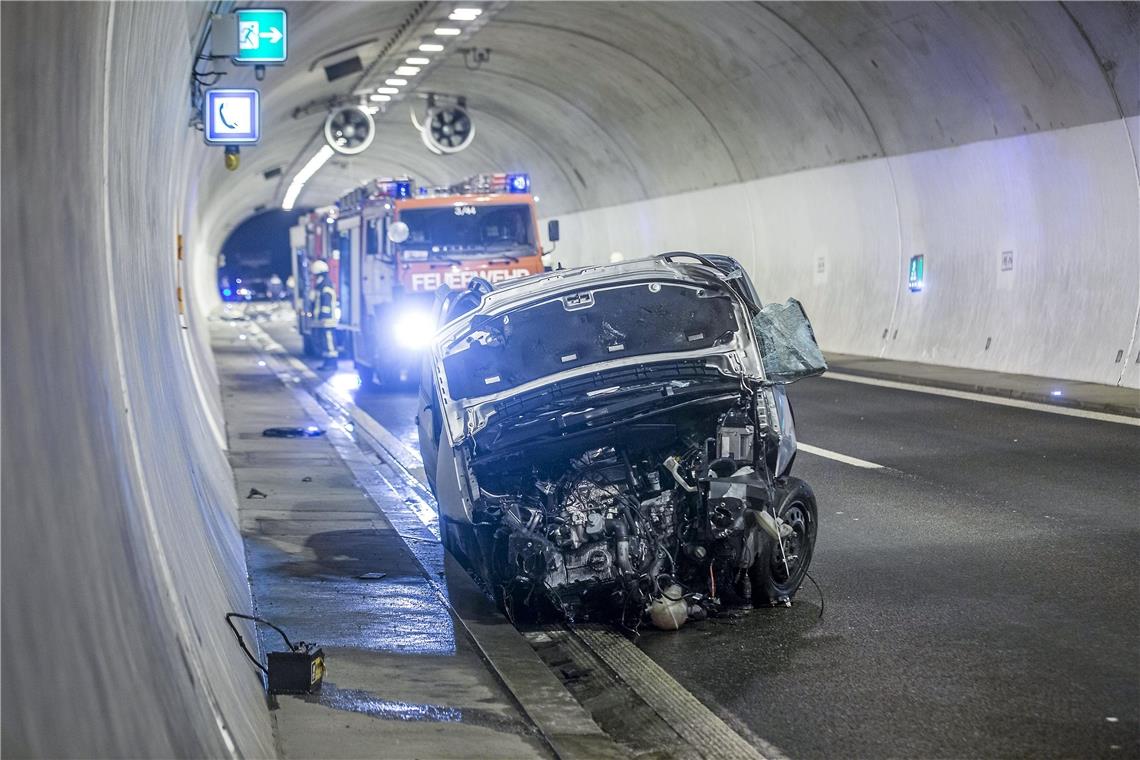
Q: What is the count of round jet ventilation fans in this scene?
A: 2